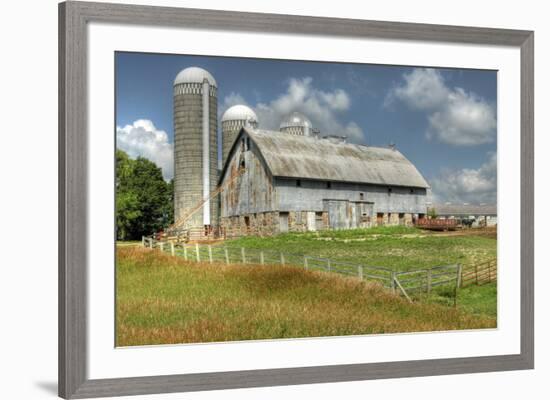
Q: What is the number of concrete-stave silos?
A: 3